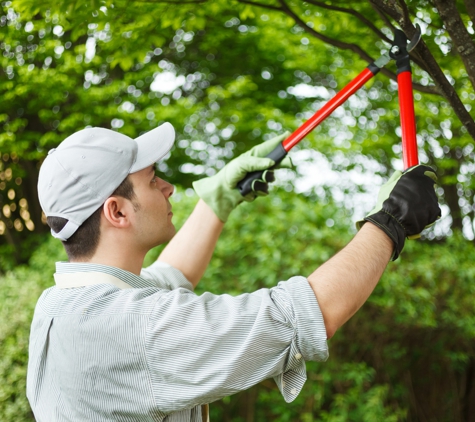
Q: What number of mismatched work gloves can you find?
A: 0